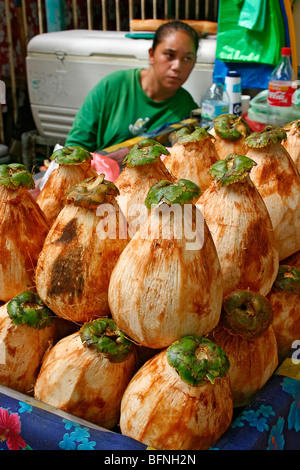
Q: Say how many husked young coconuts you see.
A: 15